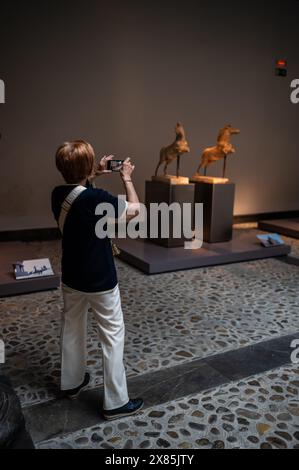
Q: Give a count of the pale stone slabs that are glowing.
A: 2